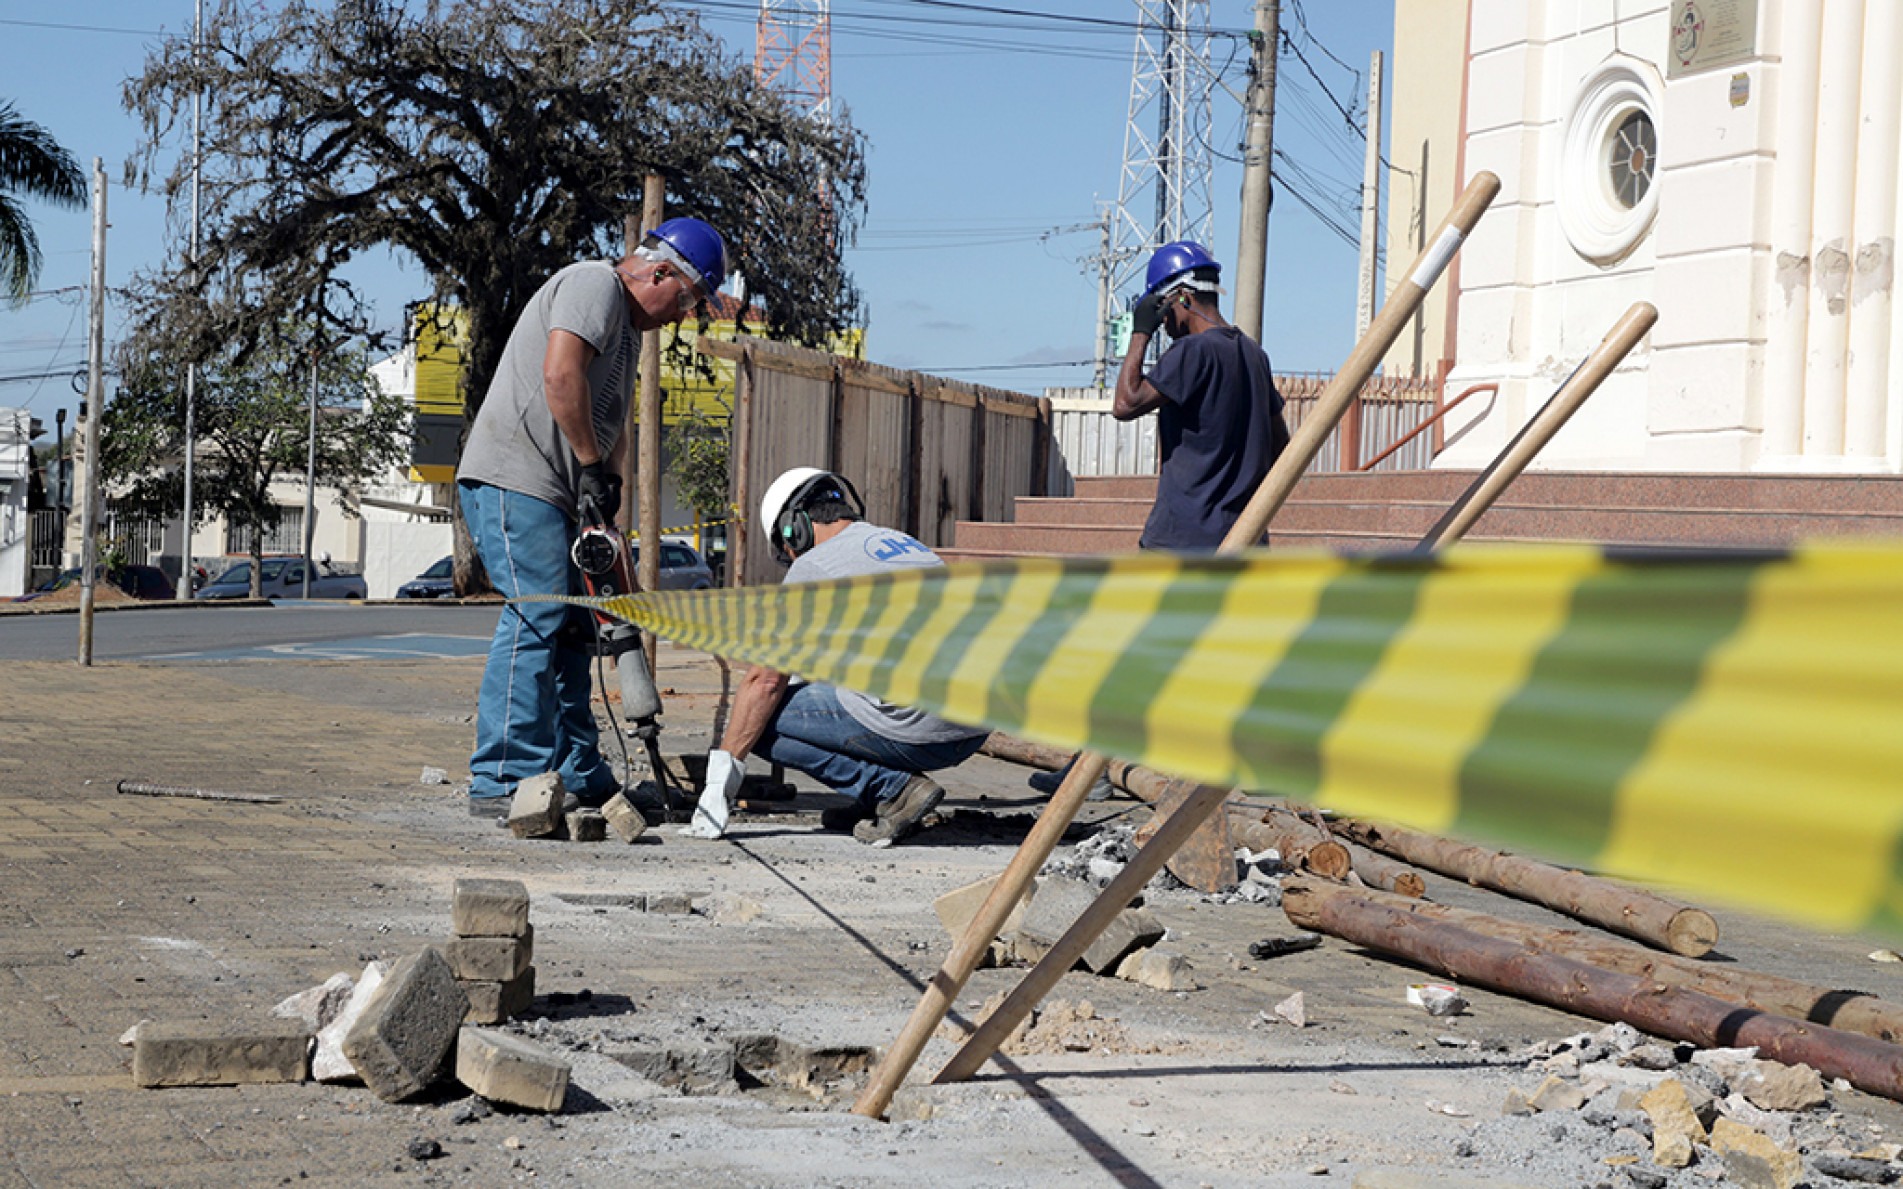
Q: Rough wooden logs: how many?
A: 5